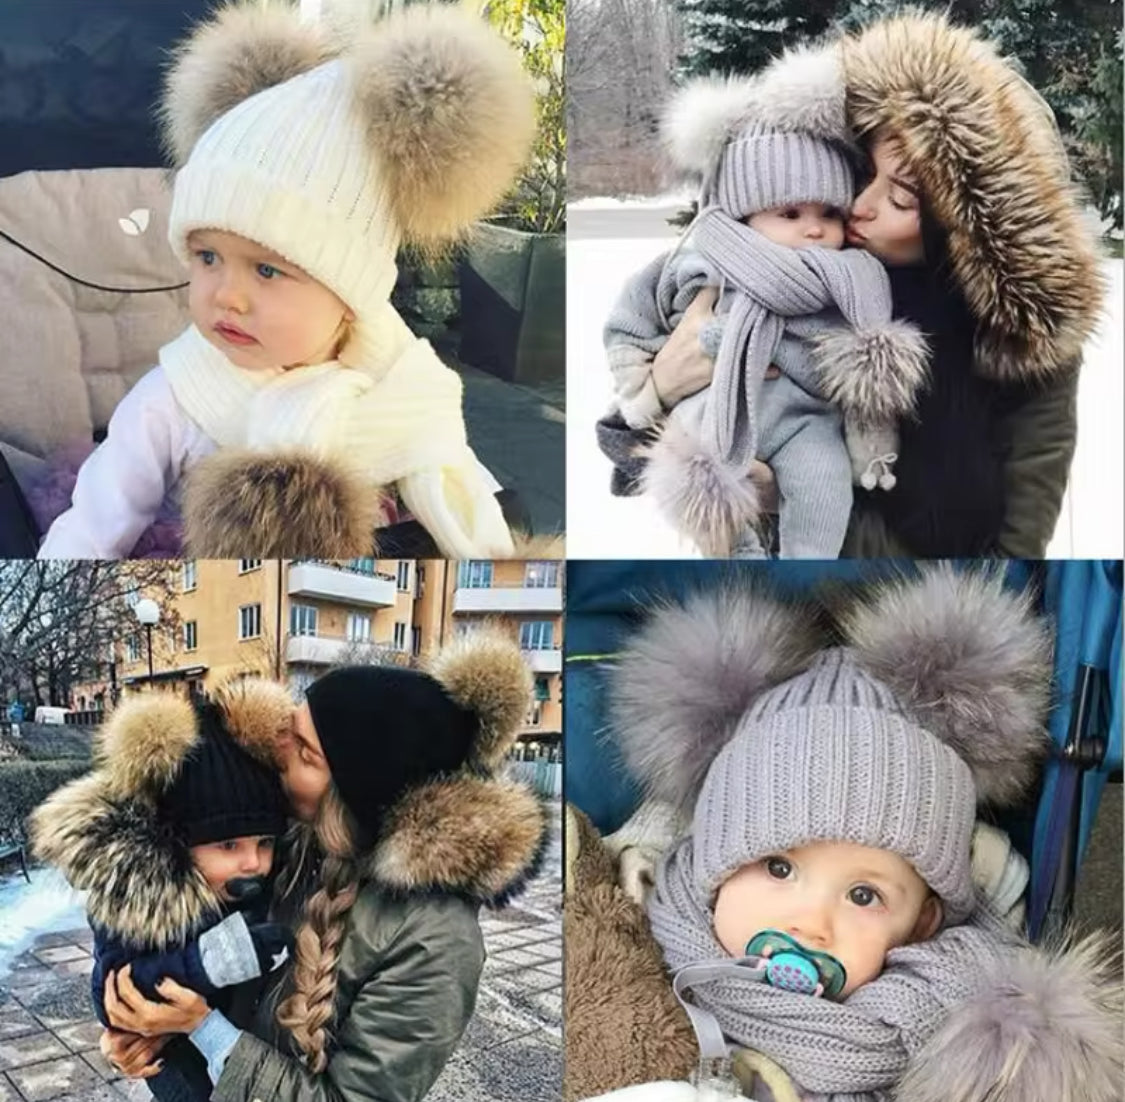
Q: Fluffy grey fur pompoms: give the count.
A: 7